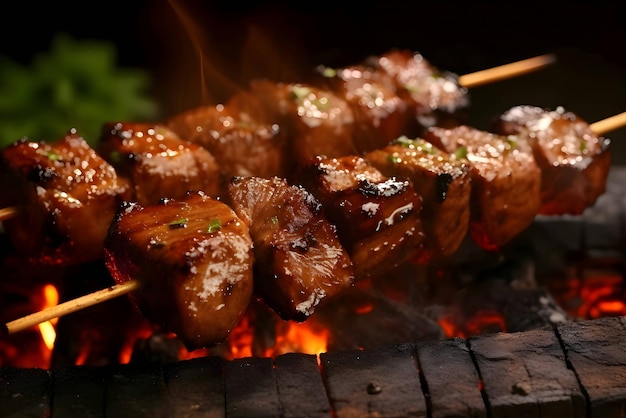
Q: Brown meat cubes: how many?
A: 12